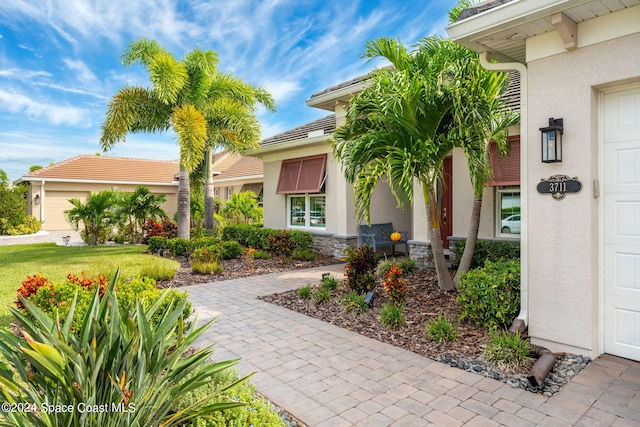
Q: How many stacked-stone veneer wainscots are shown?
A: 3